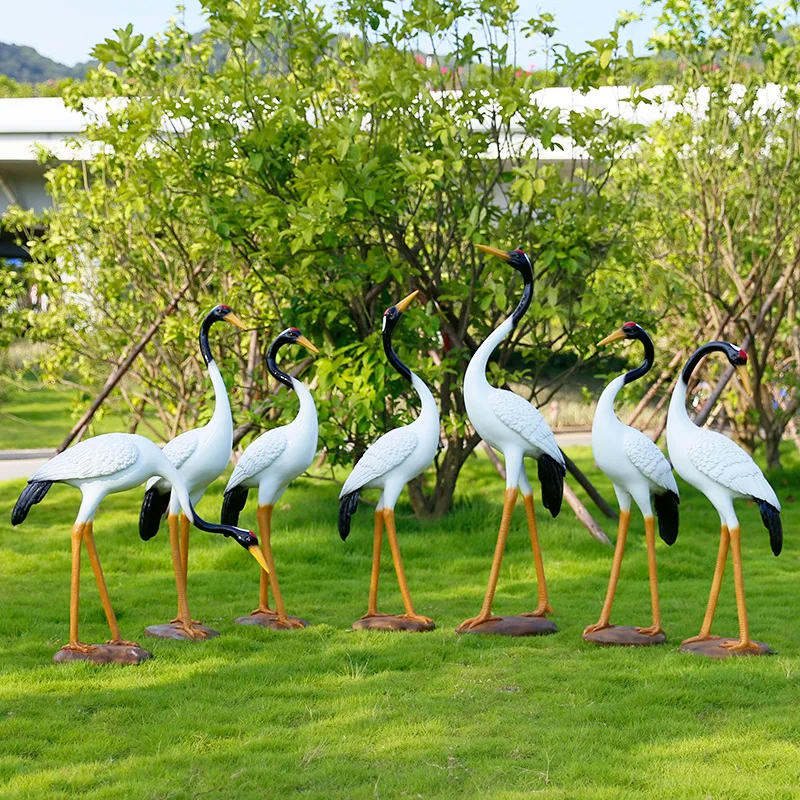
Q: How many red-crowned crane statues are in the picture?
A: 7